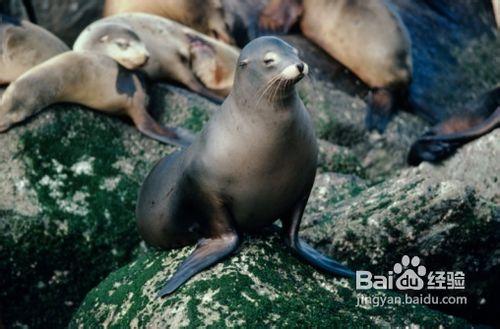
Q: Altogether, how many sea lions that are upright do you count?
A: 1